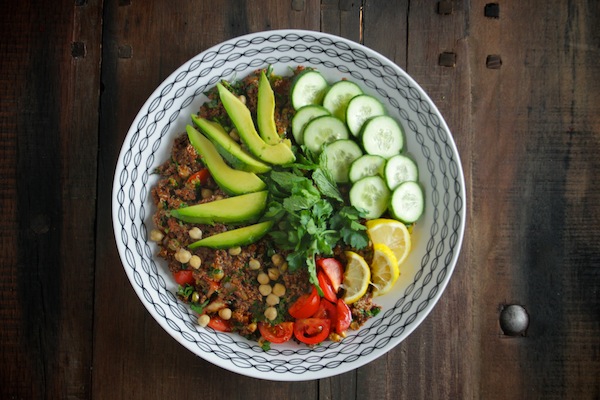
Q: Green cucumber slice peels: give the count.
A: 11